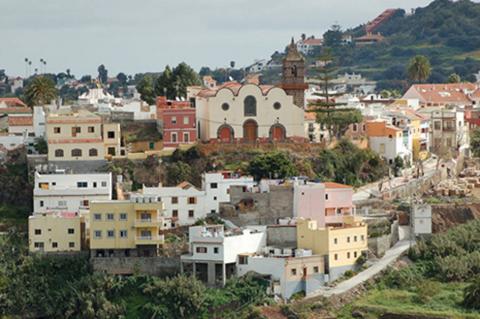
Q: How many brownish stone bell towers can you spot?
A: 1